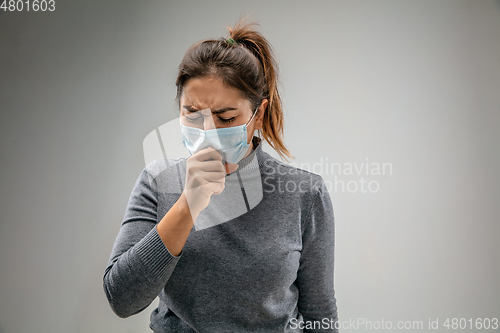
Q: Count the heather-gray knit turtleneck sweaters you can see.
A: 1